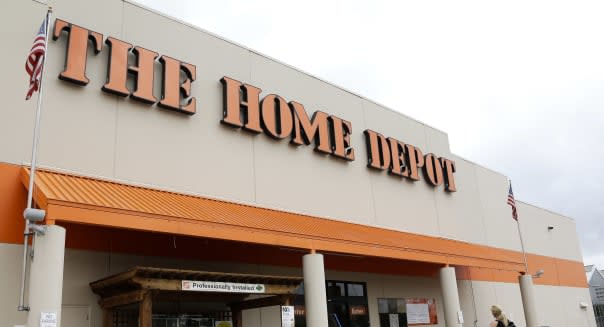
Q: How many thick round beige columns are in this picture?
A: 4